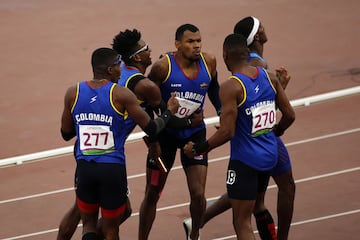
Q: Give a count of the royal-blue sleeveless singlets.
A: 4